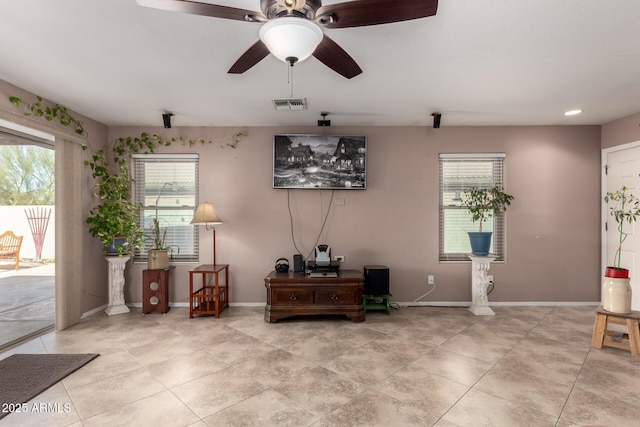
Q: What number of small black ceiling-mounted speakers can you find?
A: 3